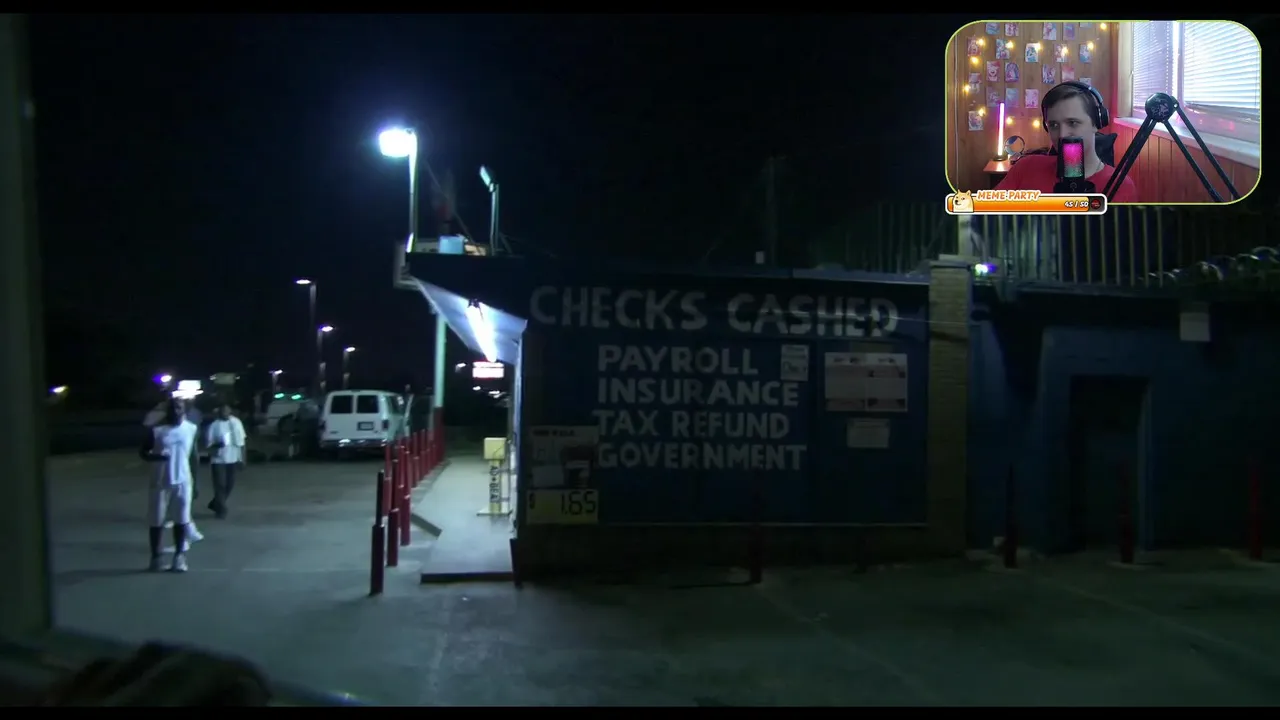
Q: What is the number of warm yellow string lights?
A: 11